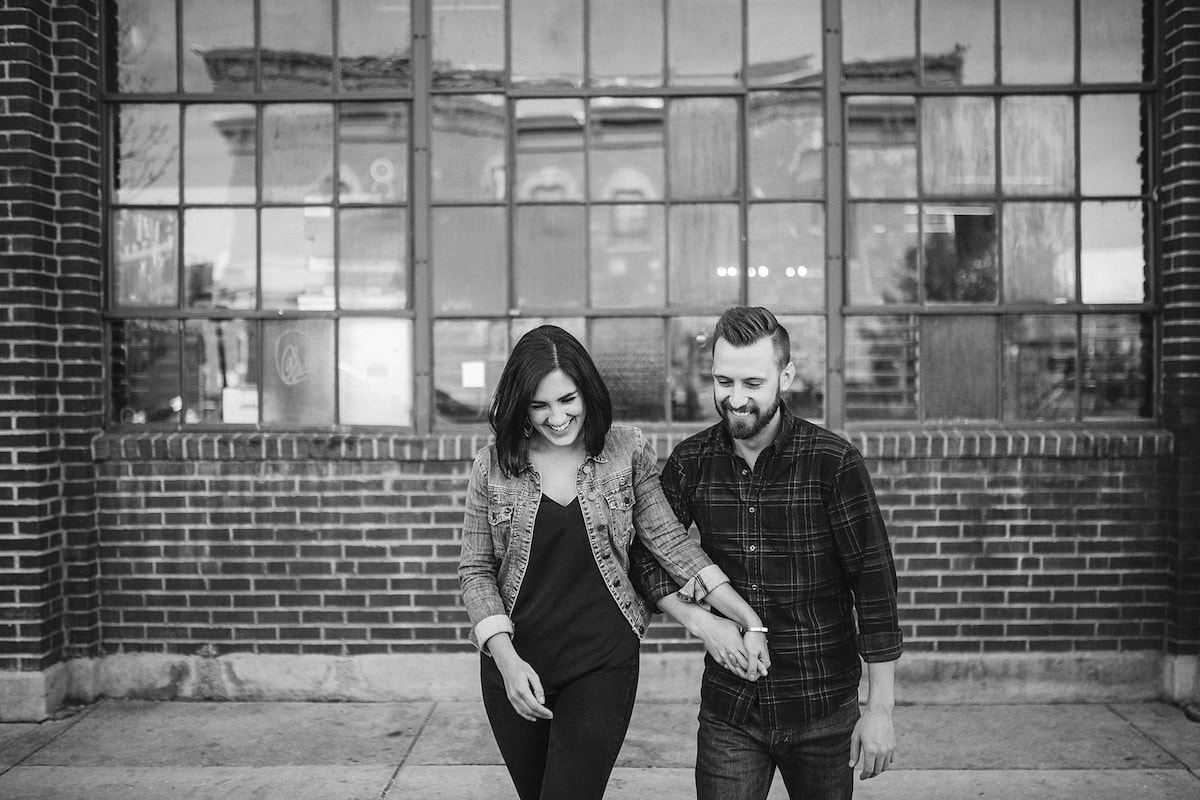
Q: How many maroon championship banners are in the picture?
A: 0